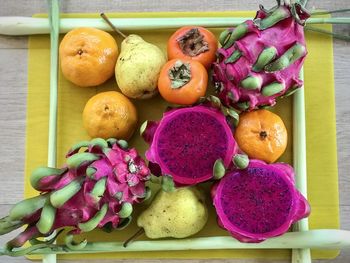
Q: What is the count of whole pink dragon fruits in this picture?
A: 2